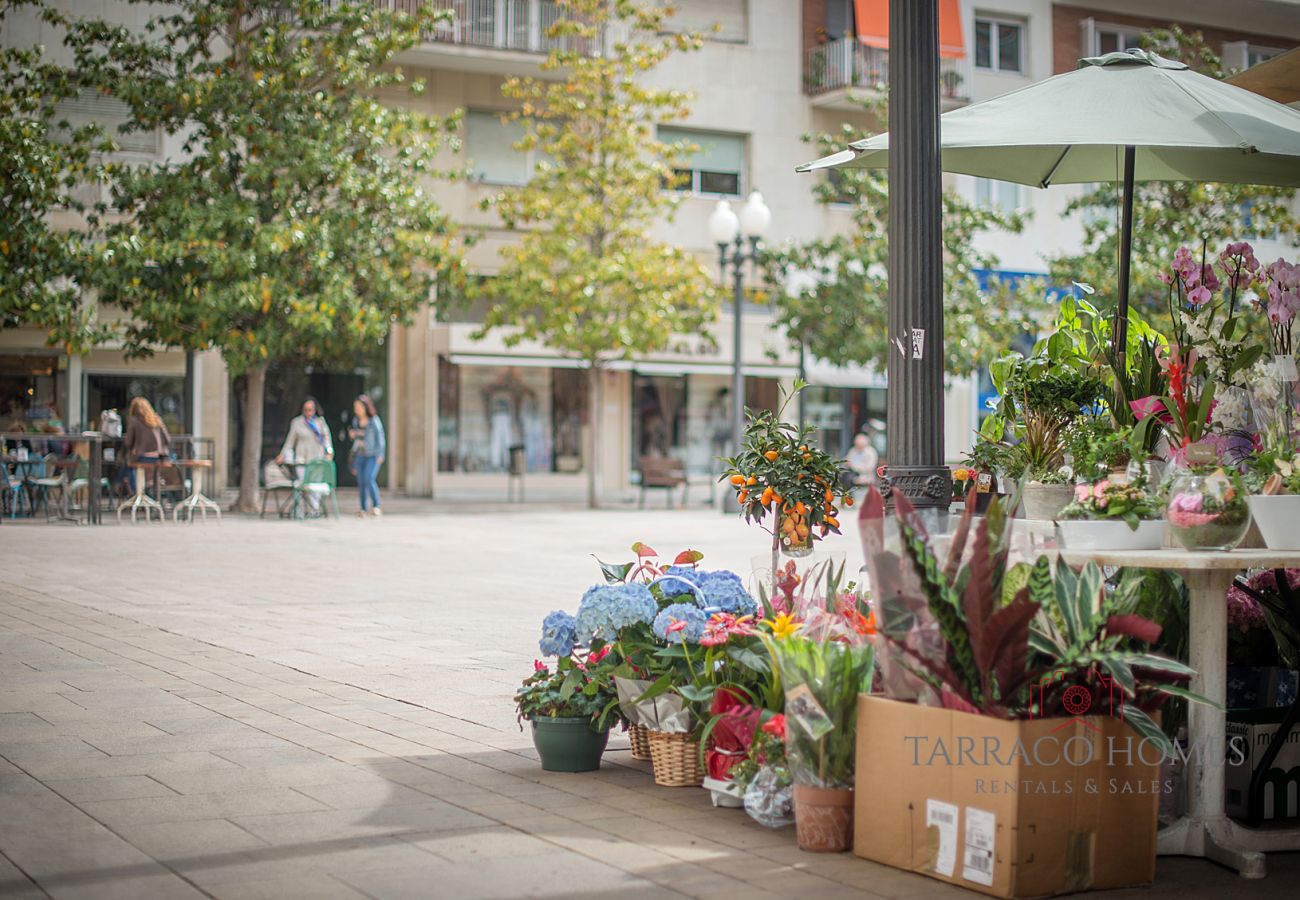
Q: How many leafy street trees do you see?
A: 5